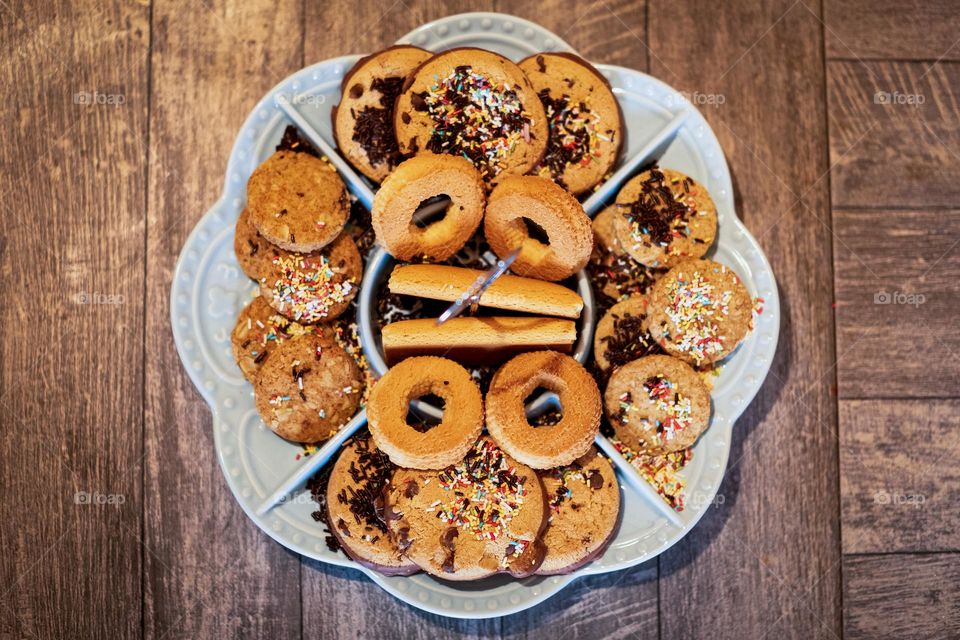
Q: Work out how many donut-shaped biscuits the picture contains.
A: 4